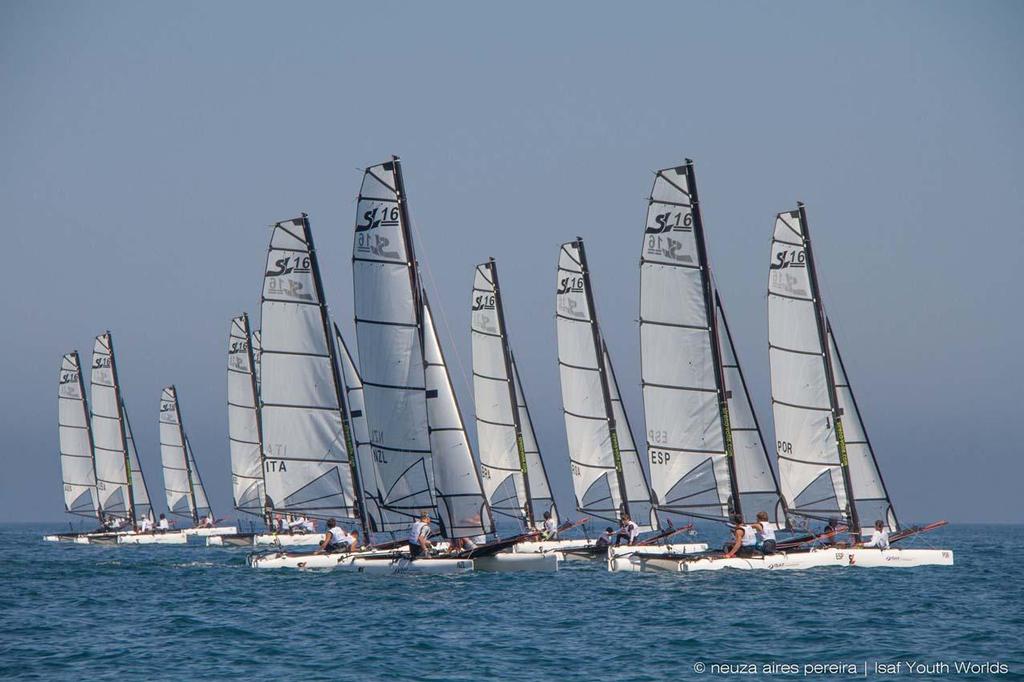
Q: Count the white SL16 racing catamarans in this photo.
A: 11